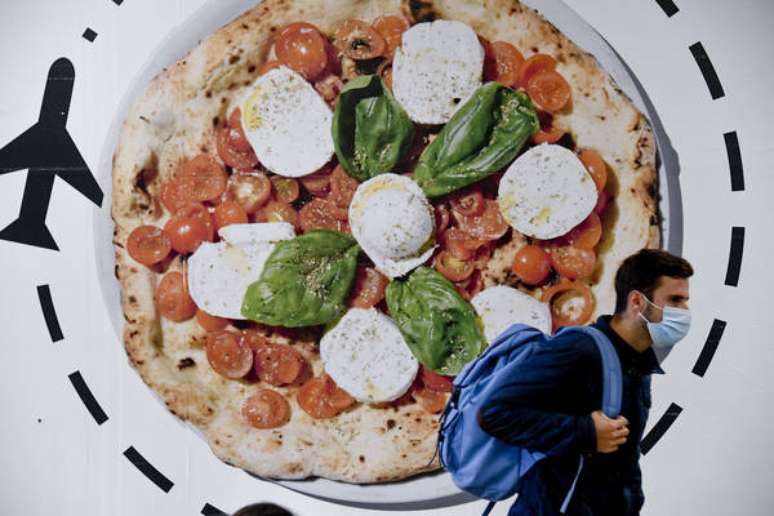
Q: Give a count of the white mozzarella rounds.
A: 7